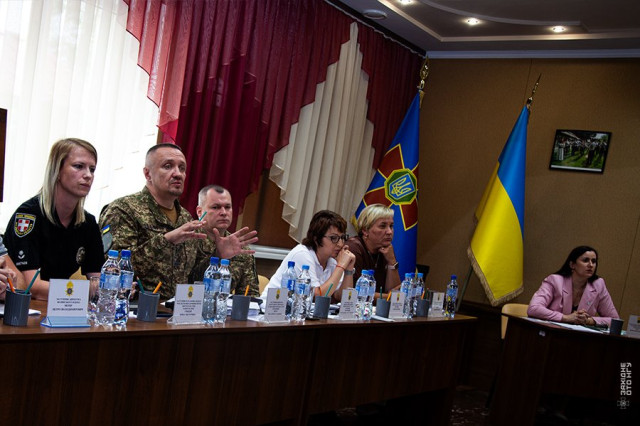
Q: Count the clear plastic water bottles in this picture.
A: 12